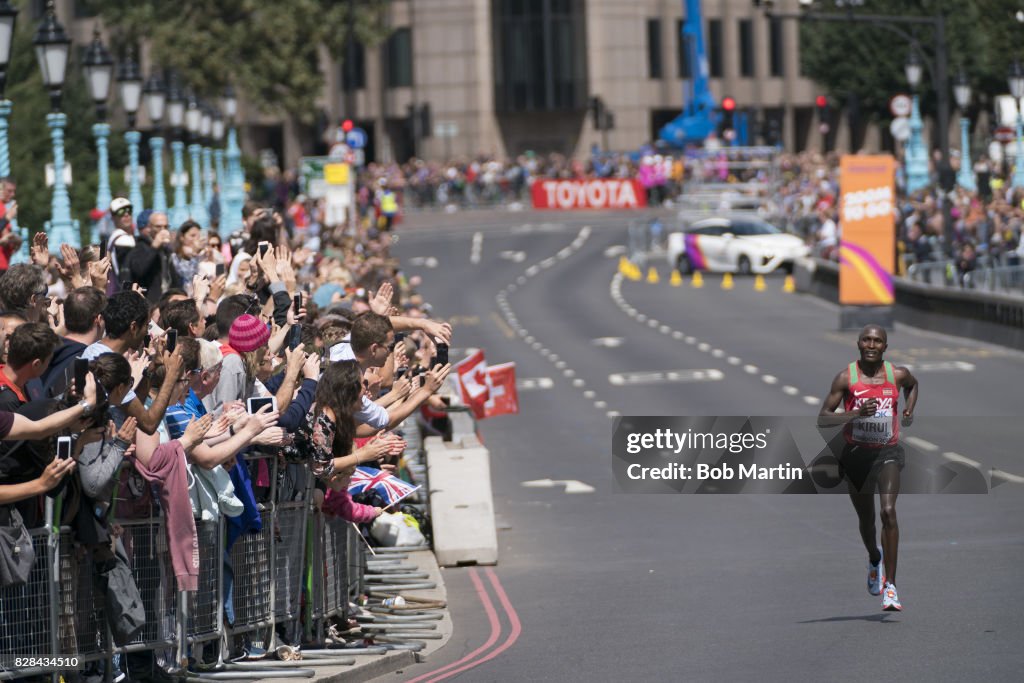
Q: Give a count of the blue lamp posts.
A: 13